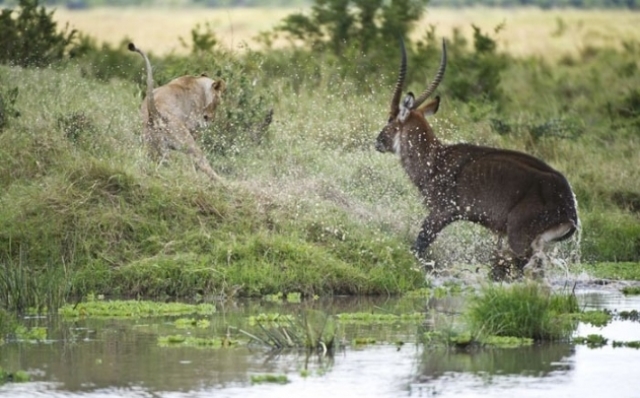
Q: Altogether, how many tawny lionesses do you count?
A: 1